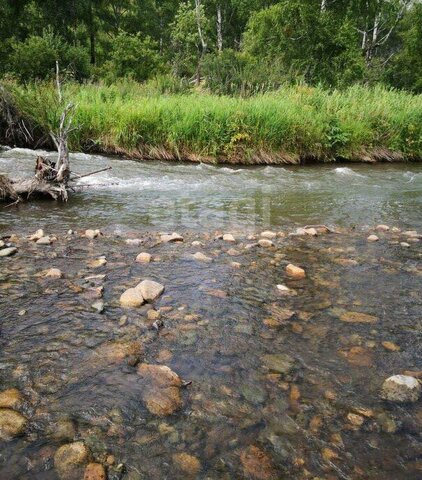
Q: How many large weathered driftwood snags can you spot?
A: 1